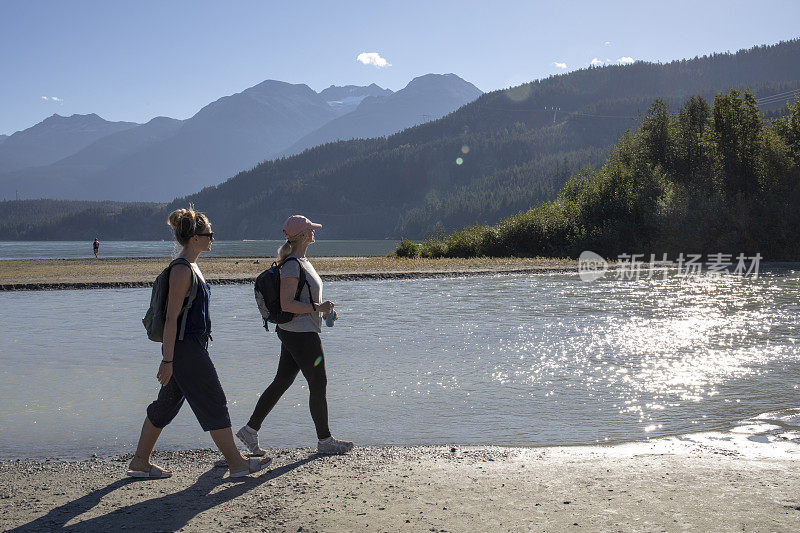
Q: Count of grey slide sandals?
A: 2